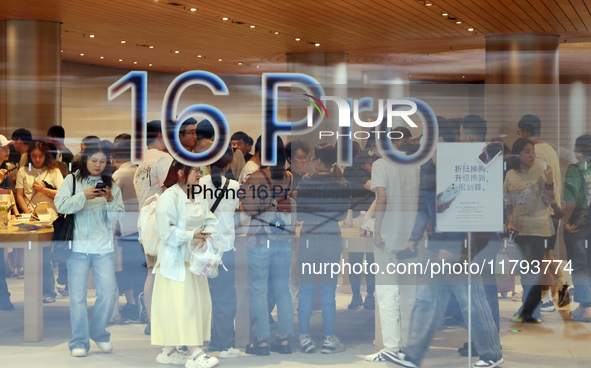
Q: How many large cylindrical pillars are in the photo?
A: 3